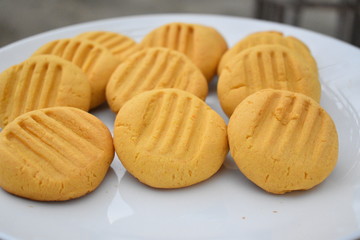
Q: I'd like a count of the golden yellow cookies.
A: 10